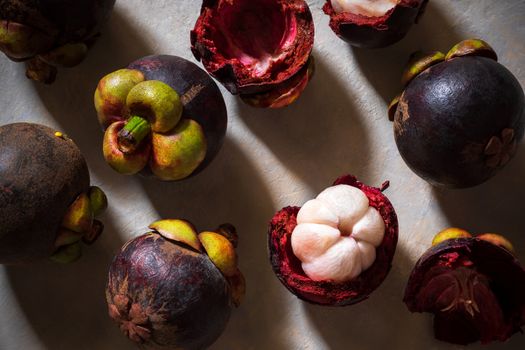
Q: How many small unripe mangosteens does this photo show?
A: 0